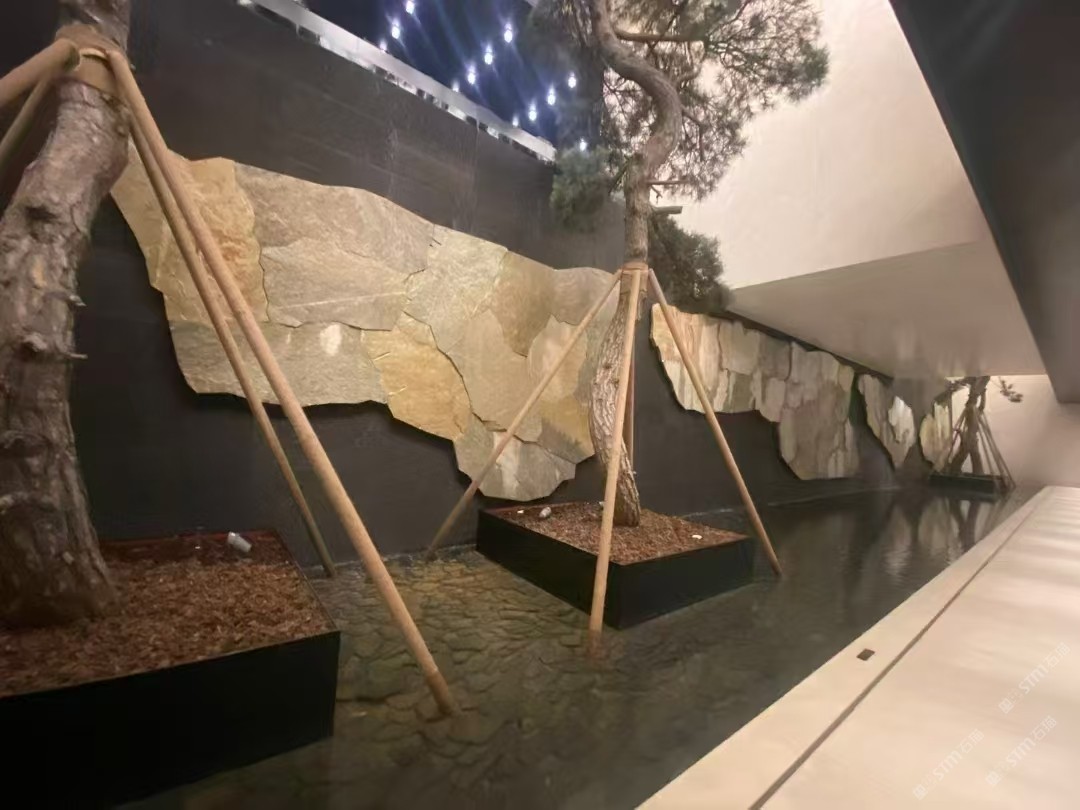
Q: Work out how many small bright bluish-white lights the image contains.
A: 12